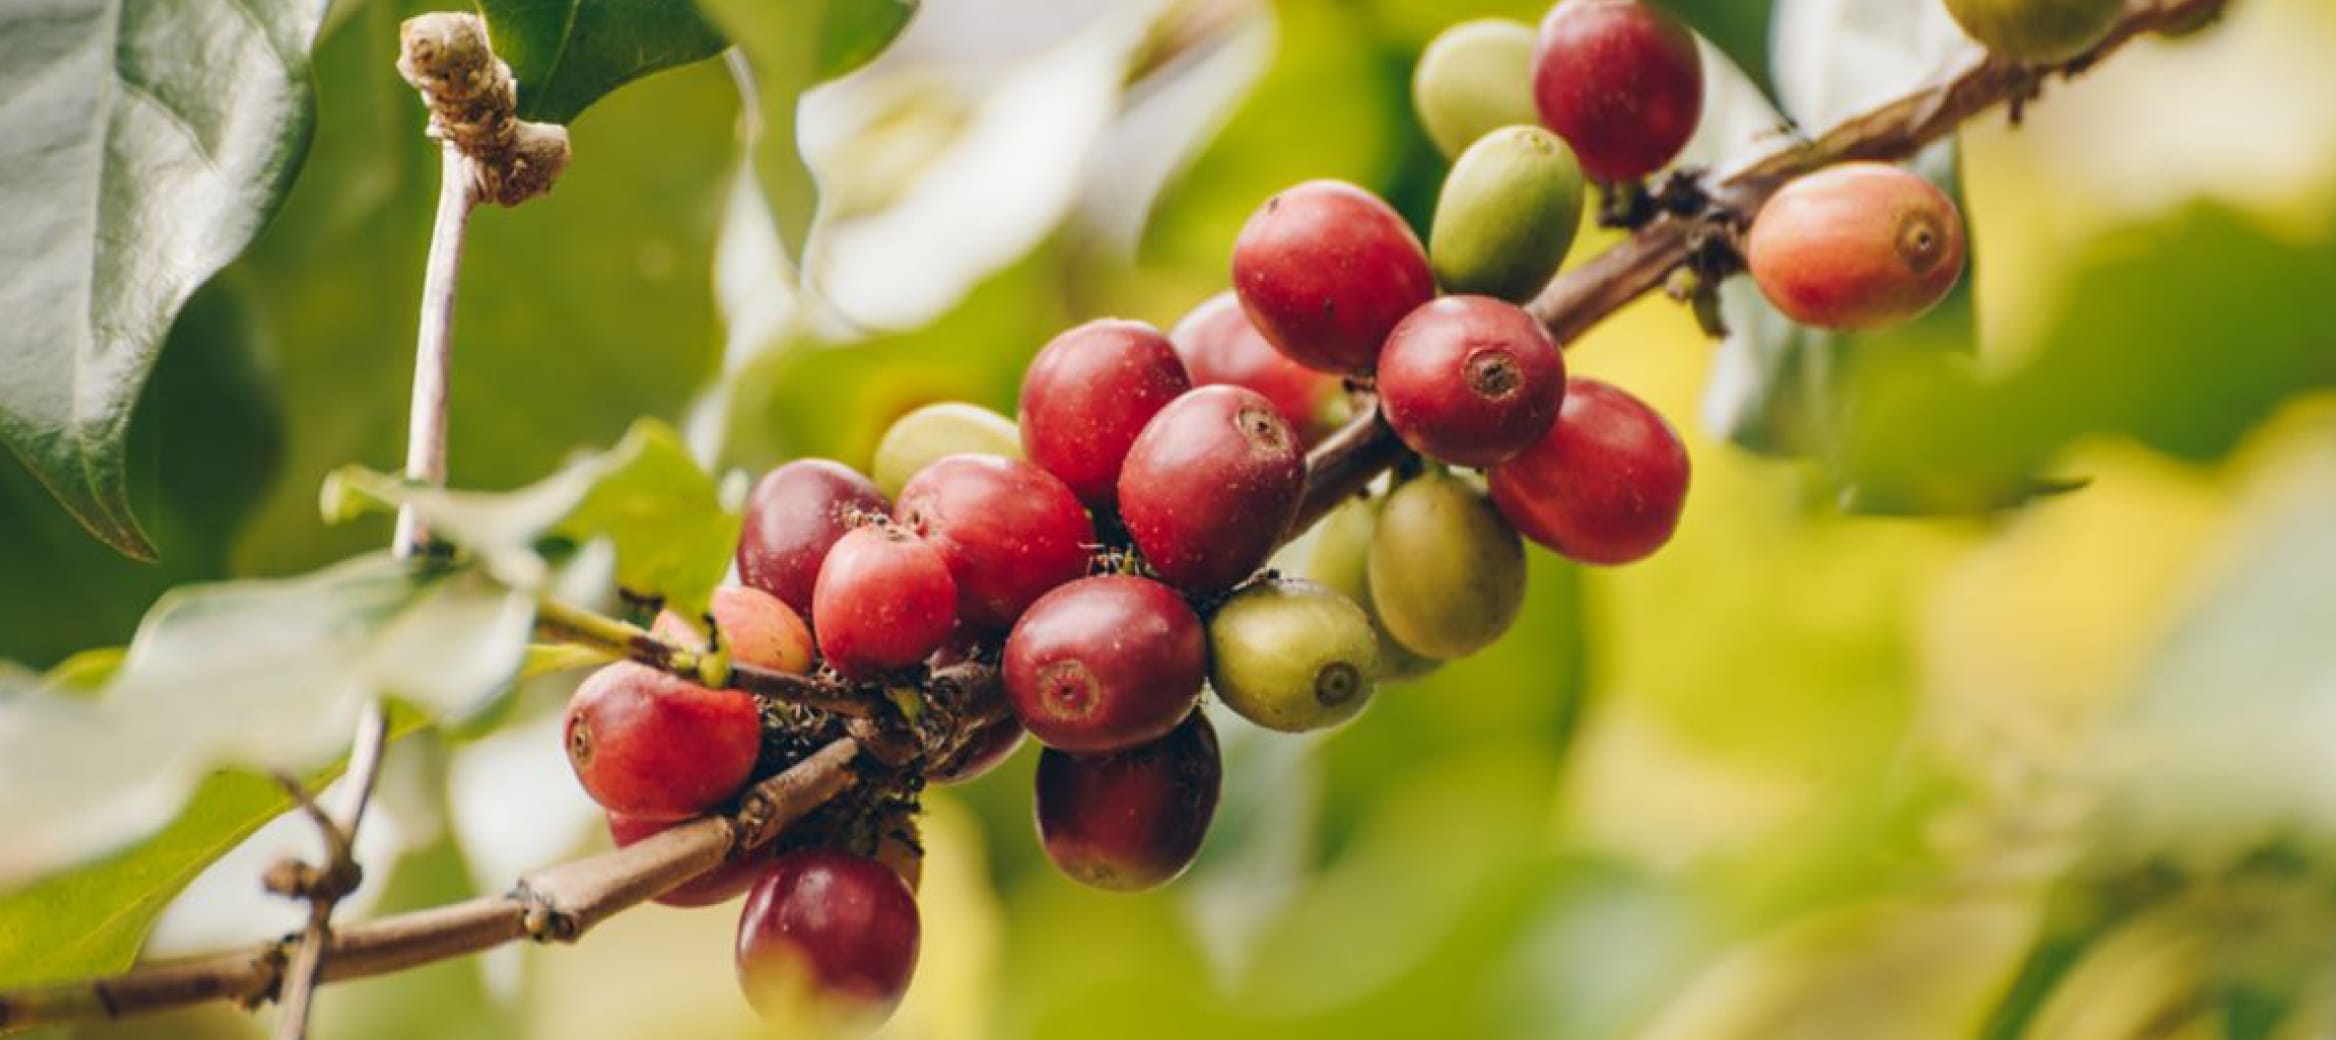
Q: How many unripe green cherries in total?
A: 7